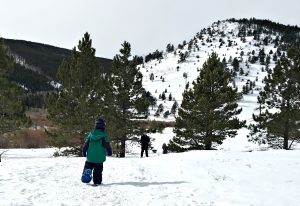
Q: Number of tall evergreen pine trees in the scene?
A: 5